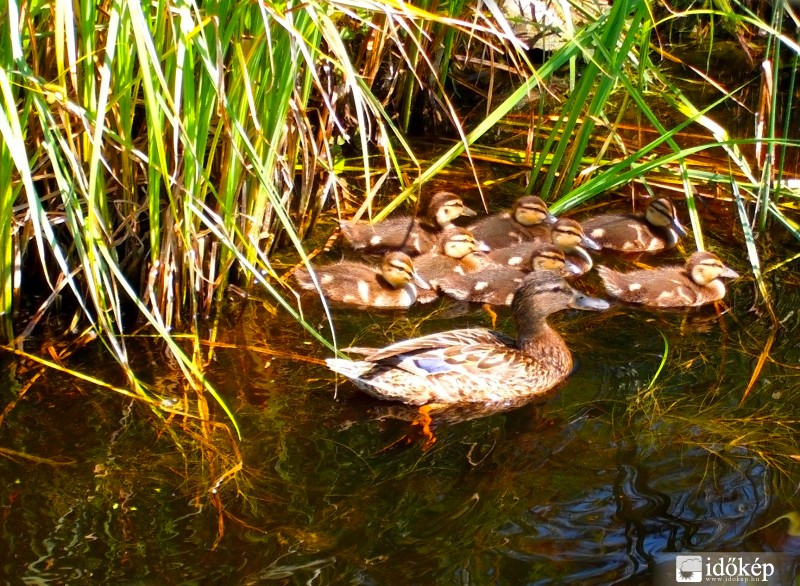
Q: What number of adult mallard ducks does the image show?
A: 1